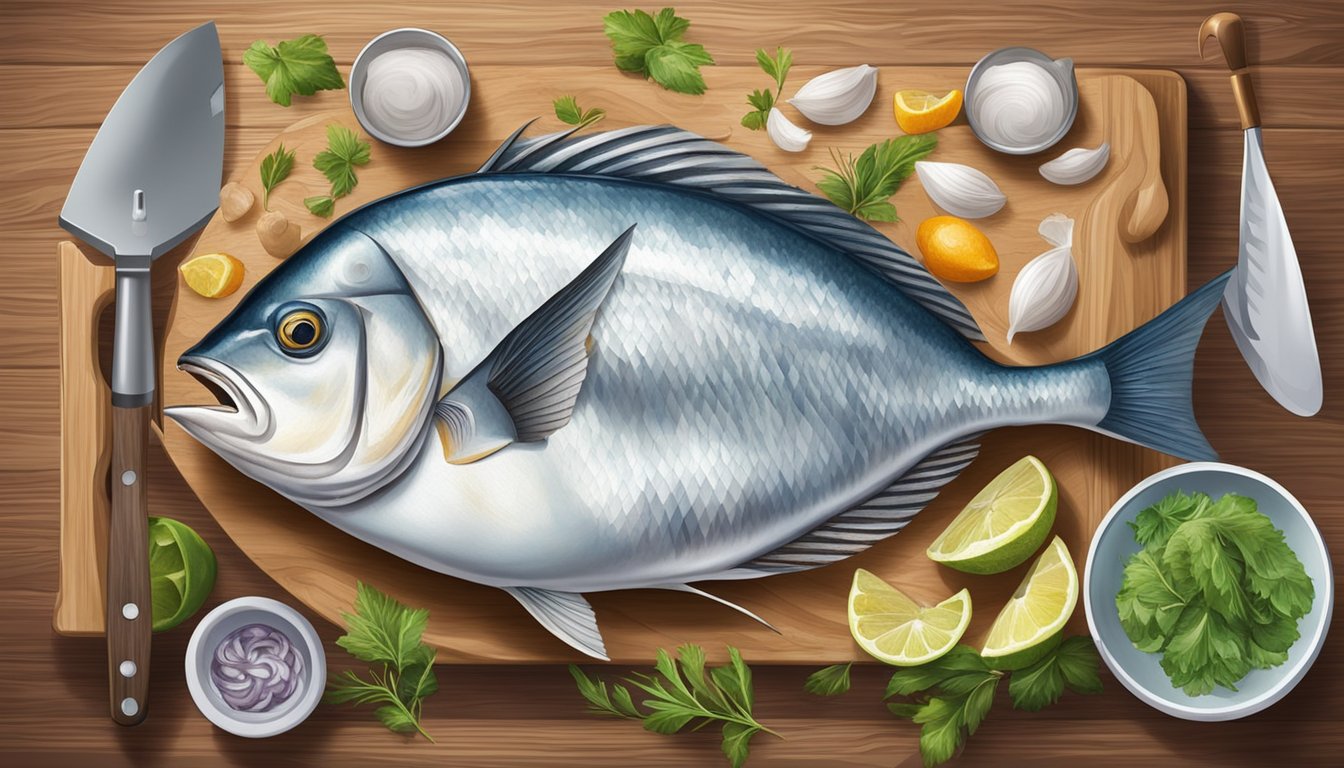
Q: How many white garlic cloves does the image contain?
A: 5